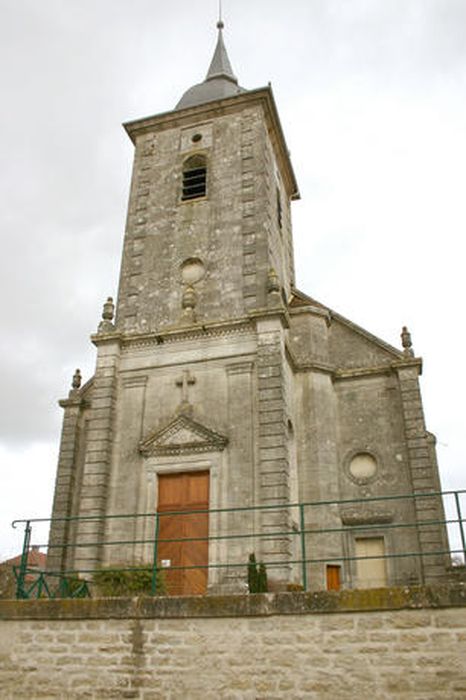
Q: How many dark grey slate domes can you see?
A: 1